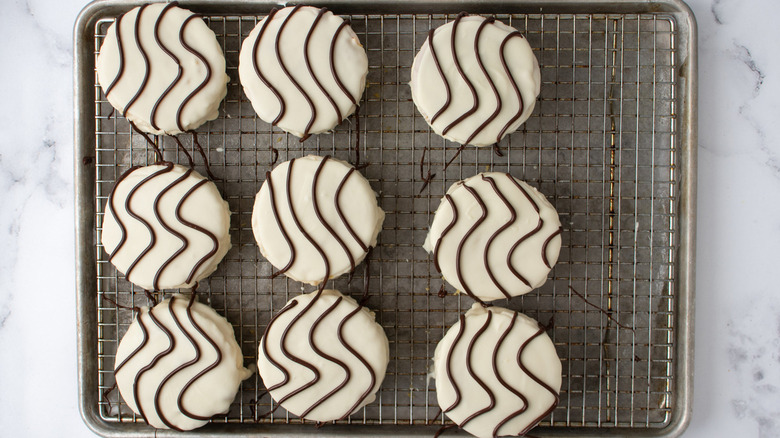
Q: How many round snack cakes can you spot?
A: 9